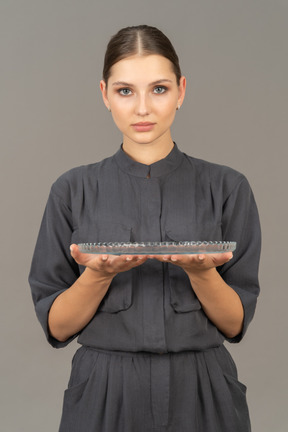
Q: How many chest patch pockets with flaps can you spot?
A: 2